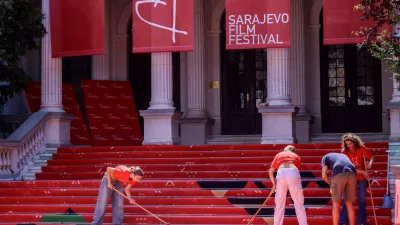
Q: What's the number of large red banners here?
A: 4